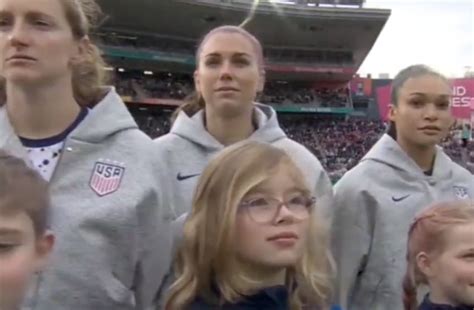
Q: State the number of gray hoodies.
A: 3